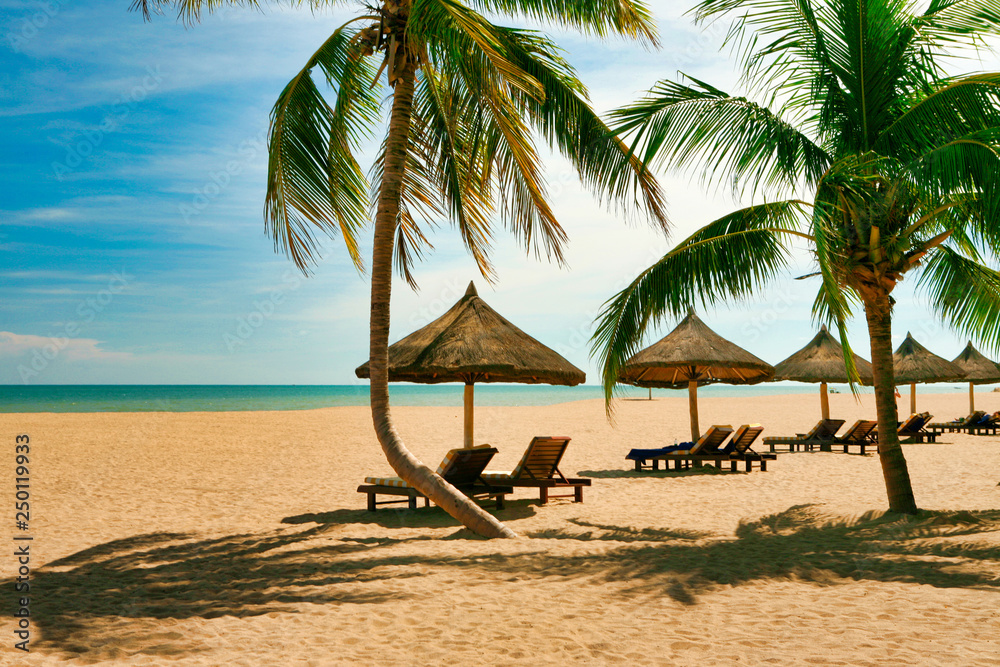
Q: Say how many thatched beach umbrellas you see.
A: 5